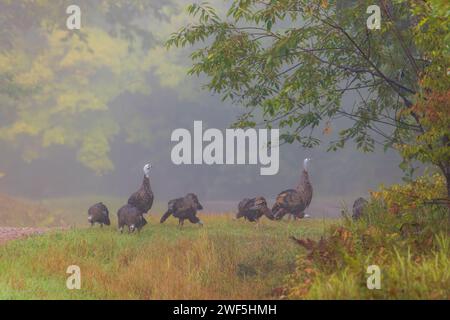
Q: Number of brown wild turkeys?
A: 7